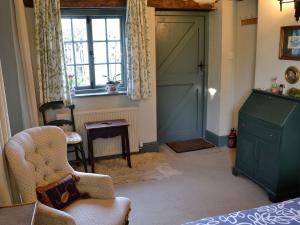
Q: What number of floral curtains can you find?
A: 2